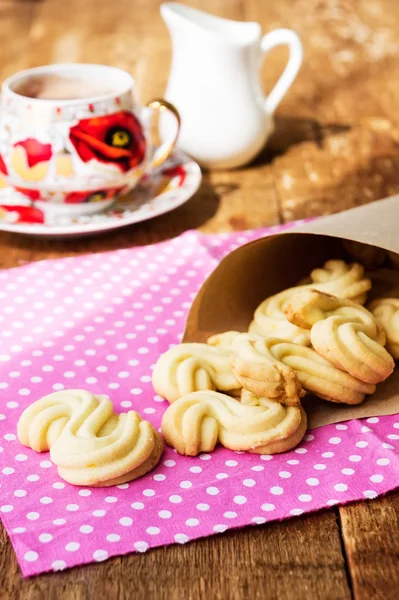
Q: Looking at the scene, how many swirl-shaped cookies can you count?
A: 7